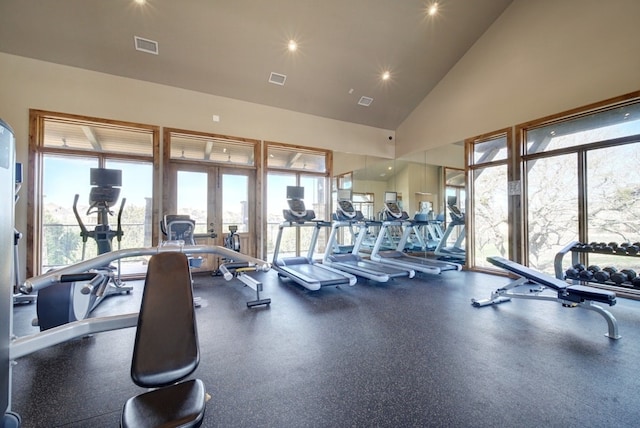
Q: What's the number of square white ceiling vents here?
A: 3